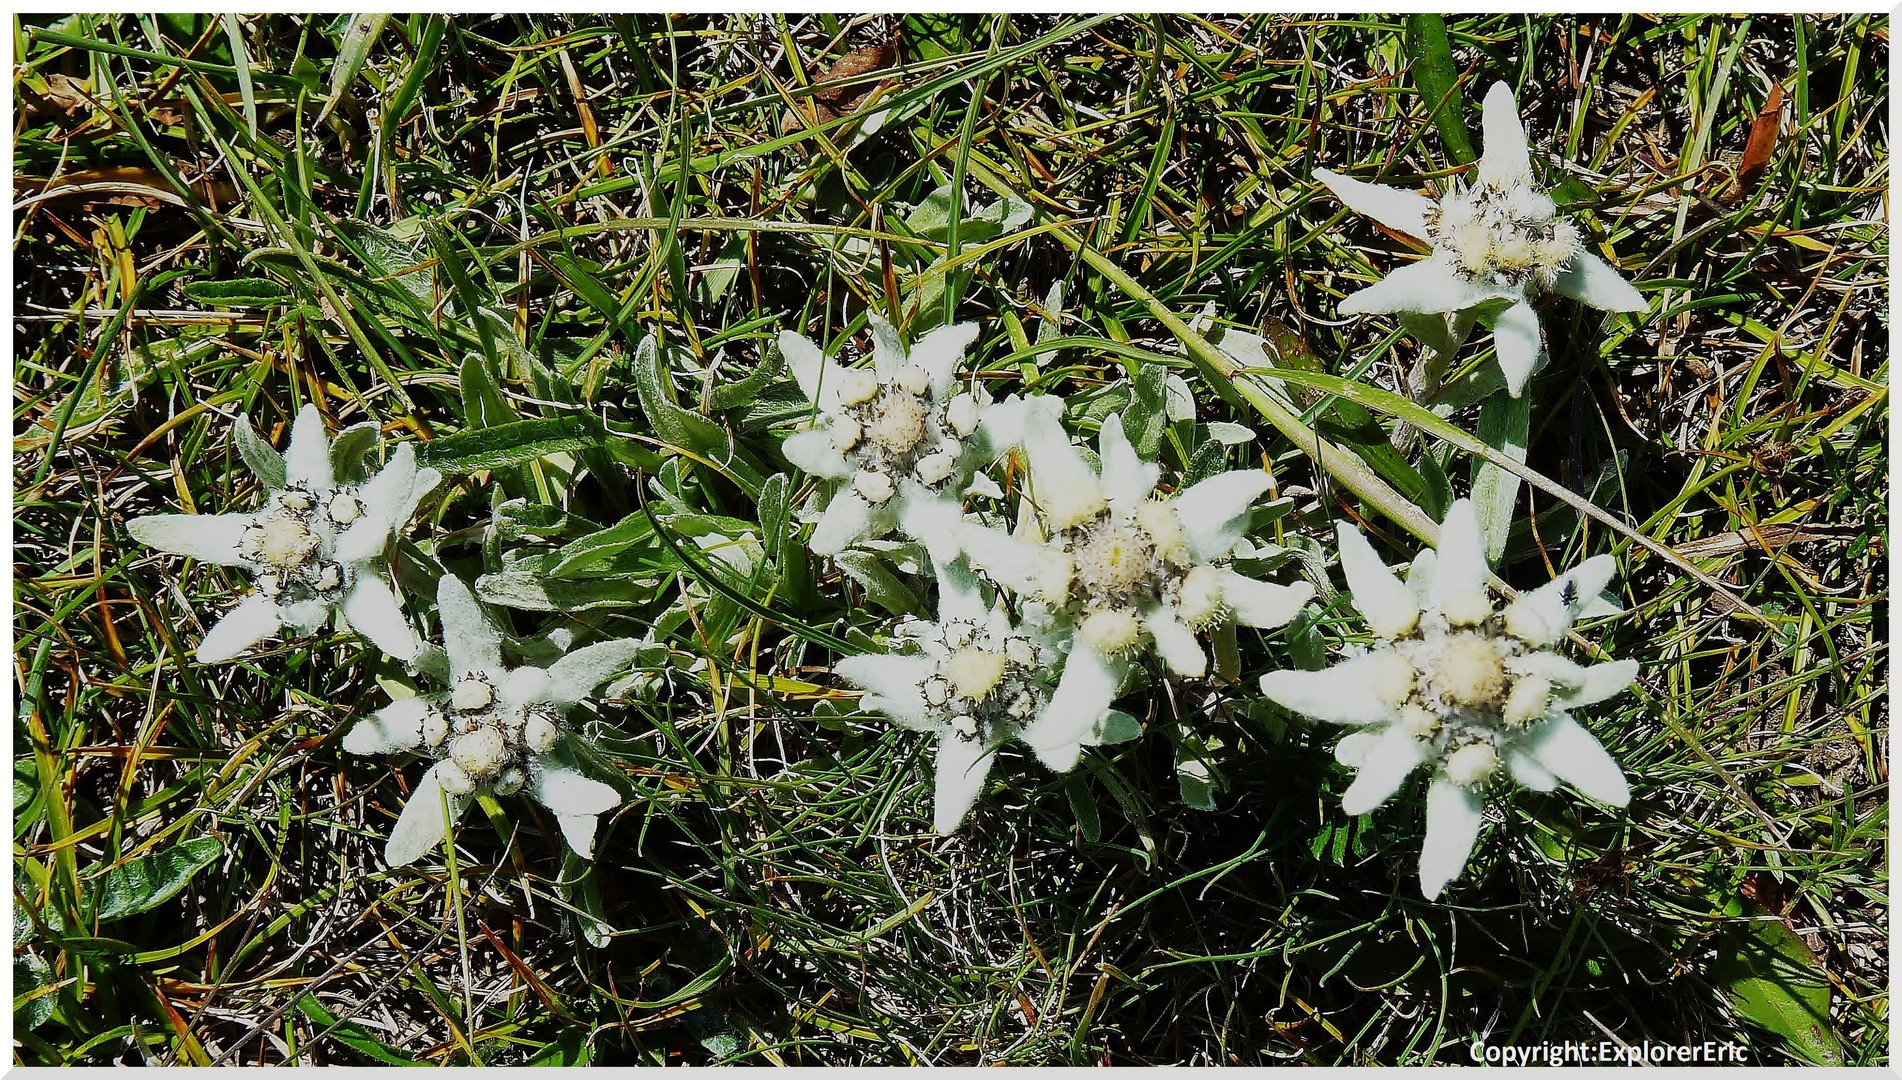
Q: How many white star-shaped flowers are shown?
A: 7